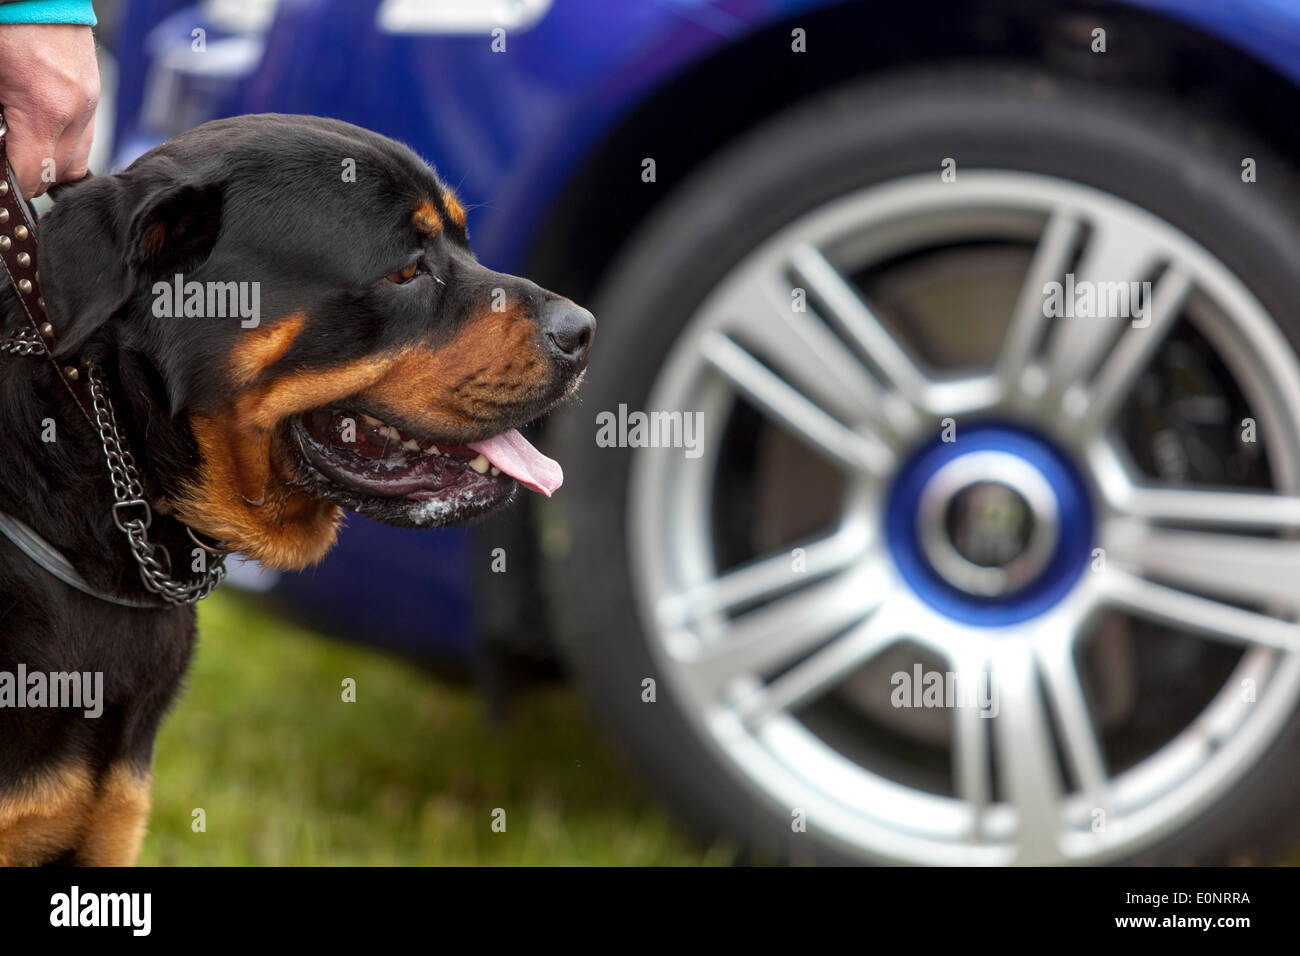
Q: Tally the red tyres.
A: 0